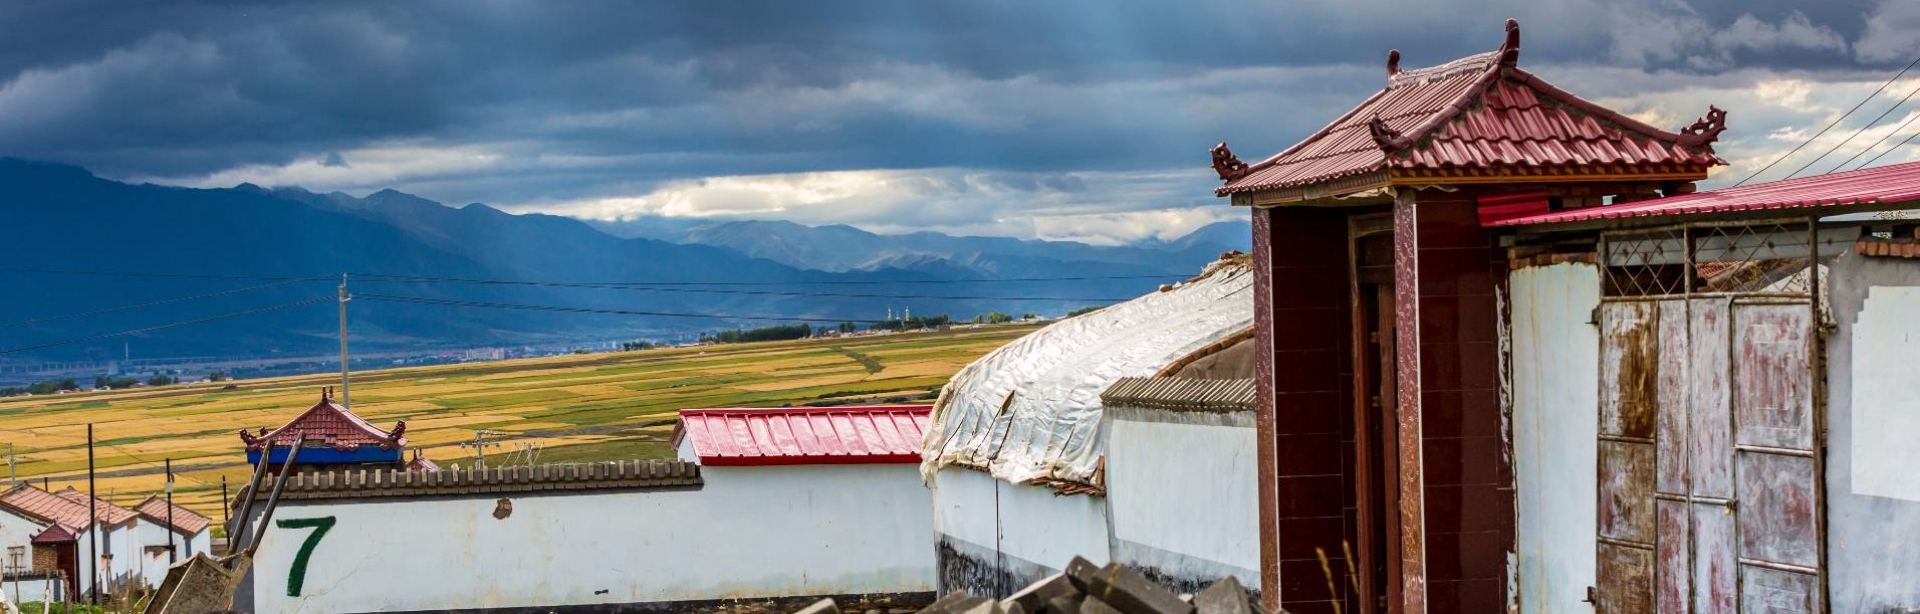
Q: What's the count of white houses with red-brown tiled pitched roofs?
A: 3